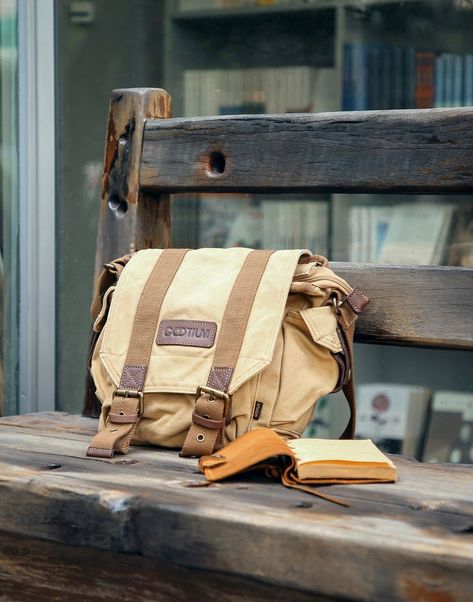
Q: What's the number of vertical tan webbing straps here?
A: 2